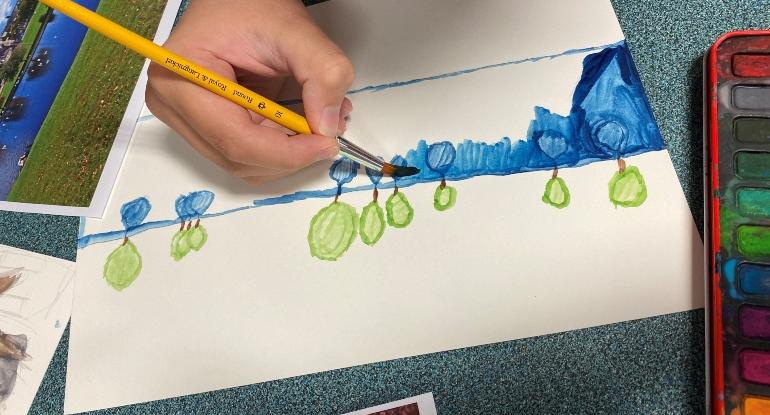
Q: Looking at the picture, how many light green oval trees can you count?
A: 10